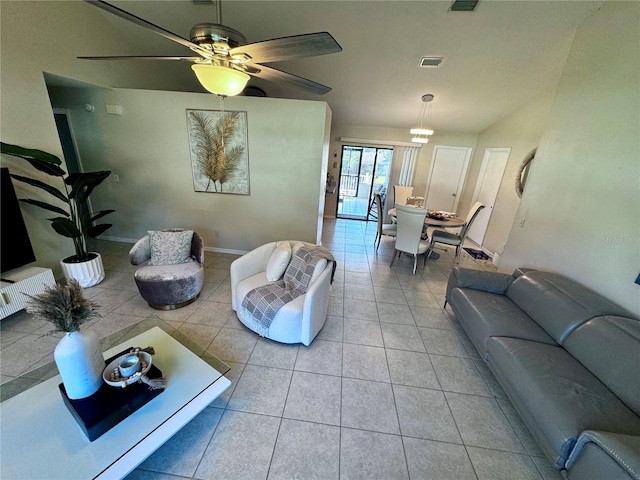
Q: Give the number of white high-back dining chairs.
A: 4